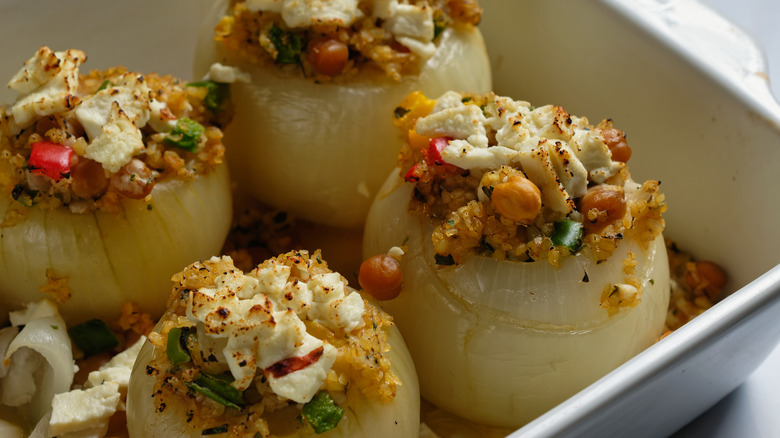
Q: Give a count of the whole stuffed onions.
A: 4